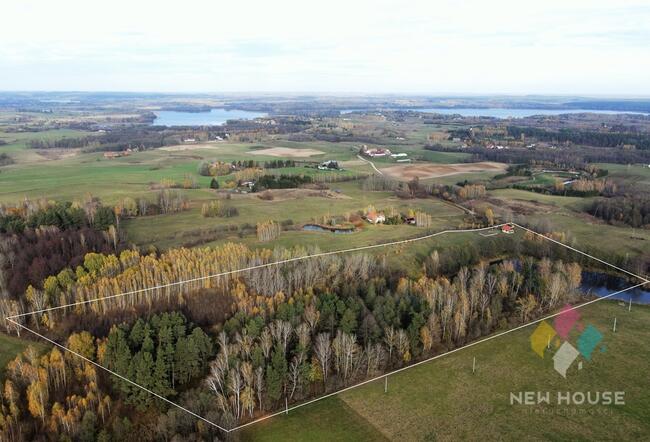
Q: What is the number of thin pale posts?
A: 6